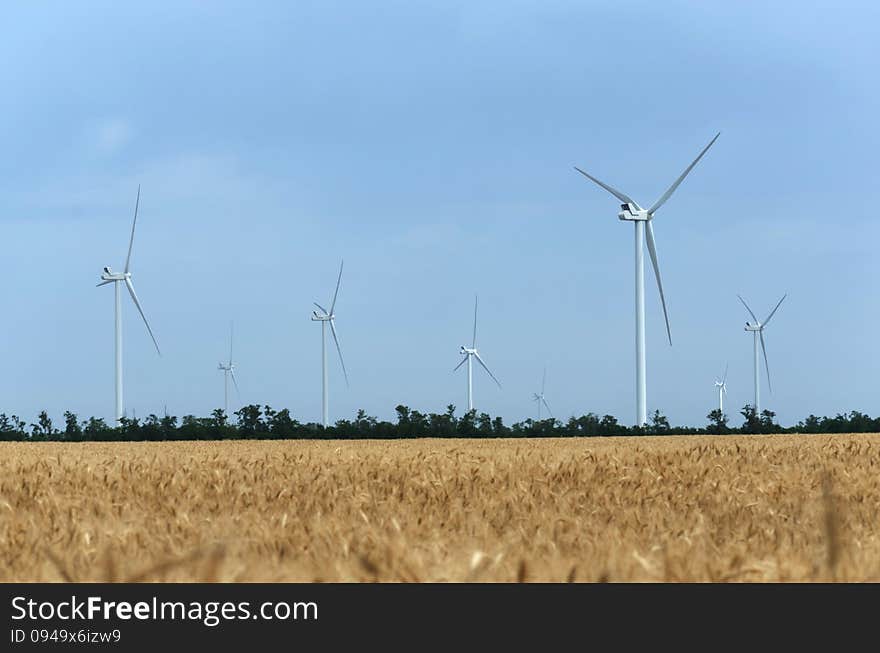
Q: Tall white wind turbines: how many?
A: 8